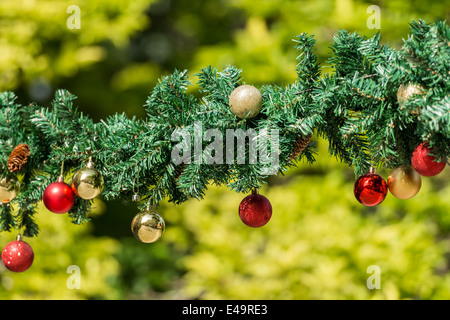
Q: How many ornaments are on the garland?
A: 11